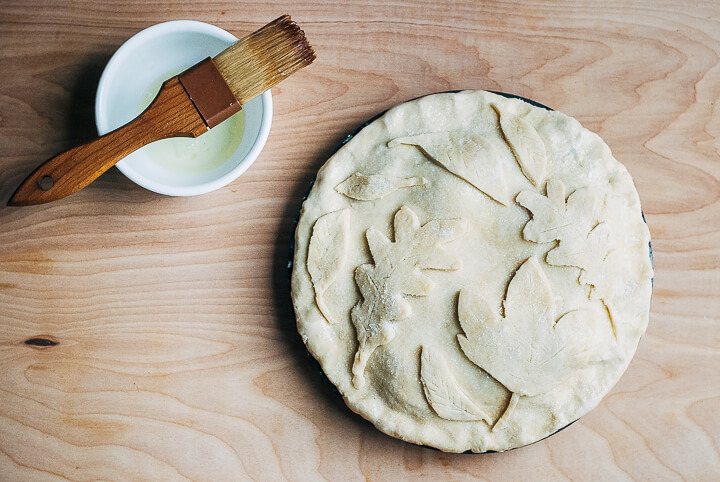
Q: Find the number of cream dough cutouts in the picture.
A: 8